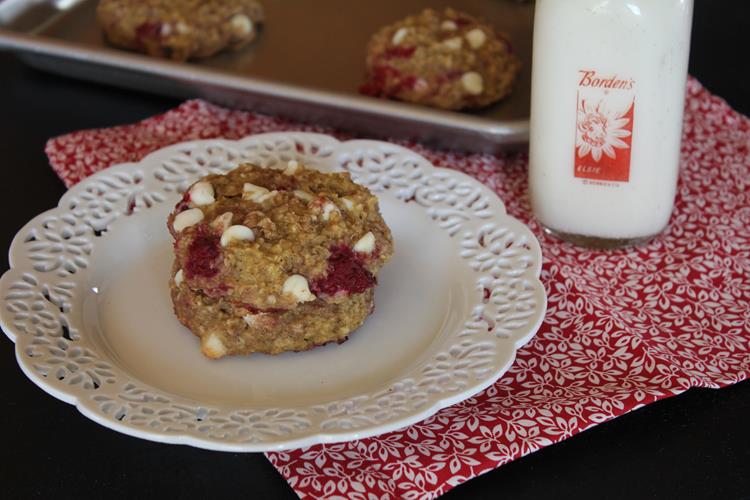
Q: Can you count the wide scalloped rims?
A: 1